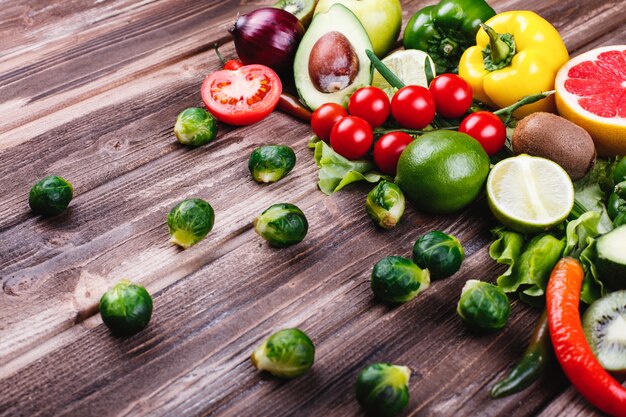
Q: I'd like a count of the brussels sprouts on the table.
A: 12